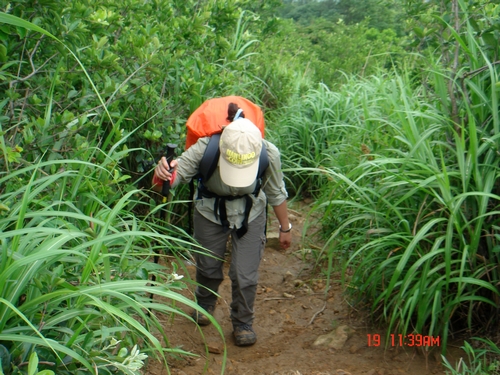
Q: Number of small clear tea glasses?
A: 0